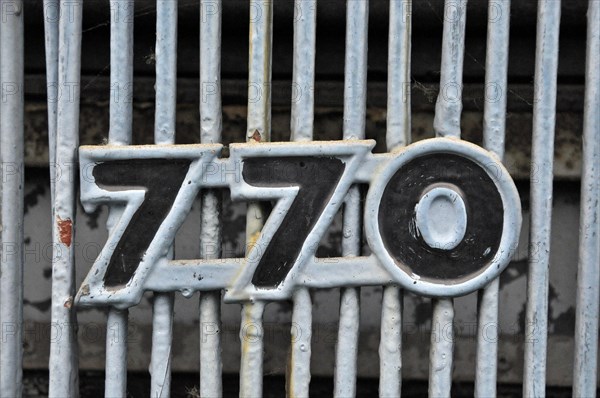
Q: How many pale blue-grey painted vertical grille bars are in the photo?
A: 14